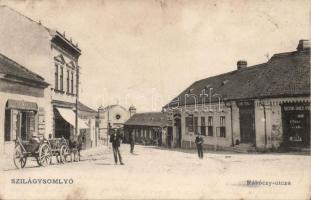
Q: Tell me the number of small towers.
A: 2